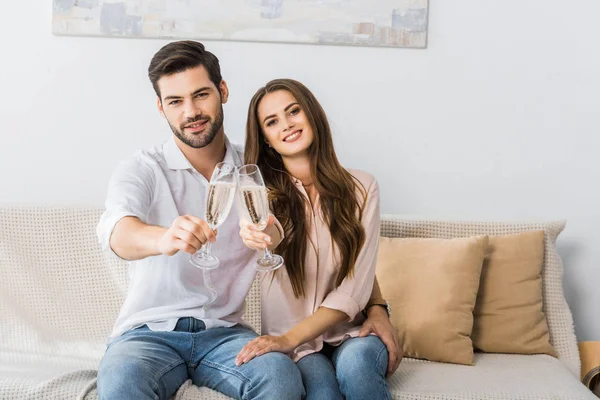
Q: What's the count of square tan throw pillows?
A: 2